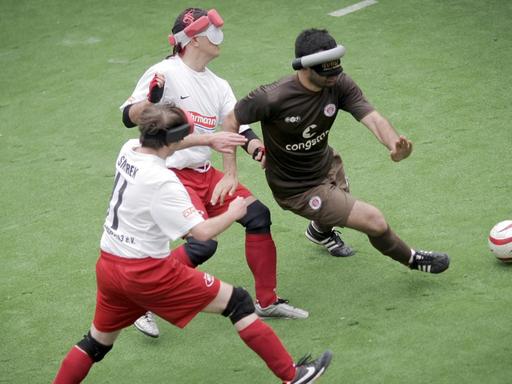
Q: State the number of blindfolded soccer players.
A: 3